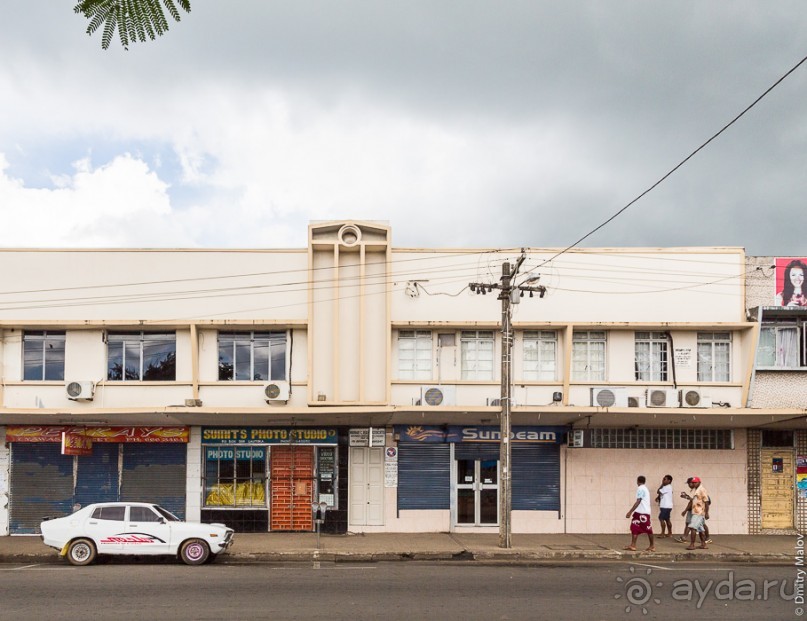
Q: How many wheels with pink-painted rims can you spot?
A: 1